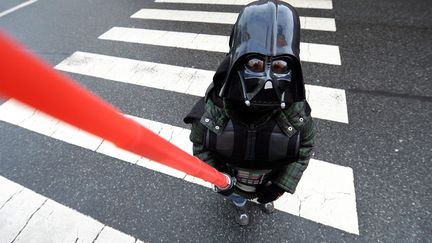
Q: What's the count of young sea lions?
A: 0